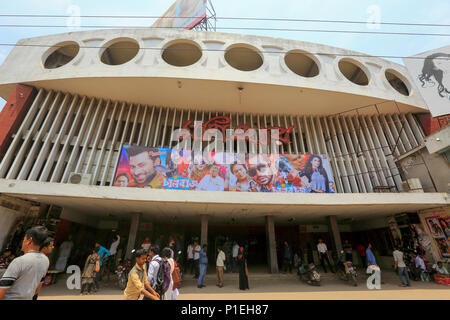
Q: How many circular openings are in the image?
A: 7